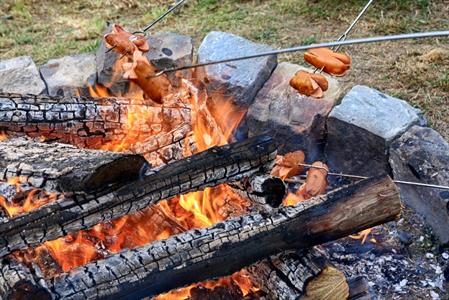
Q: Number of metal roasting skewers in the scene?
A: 4